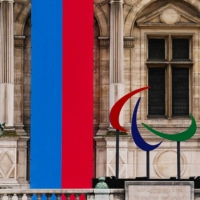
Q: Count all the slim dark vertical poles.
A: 3